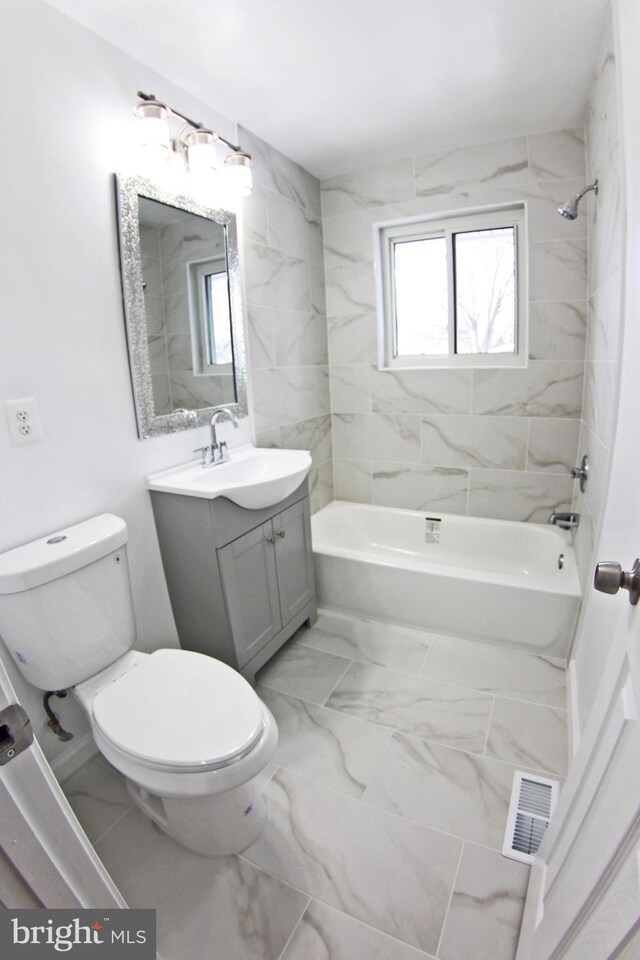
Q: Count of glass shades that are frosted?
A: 3